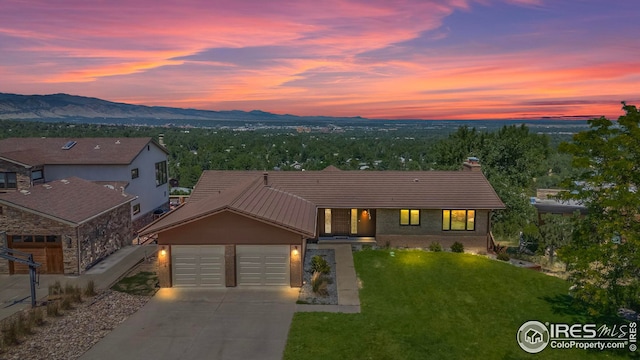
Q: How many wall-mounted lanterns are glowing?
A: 3